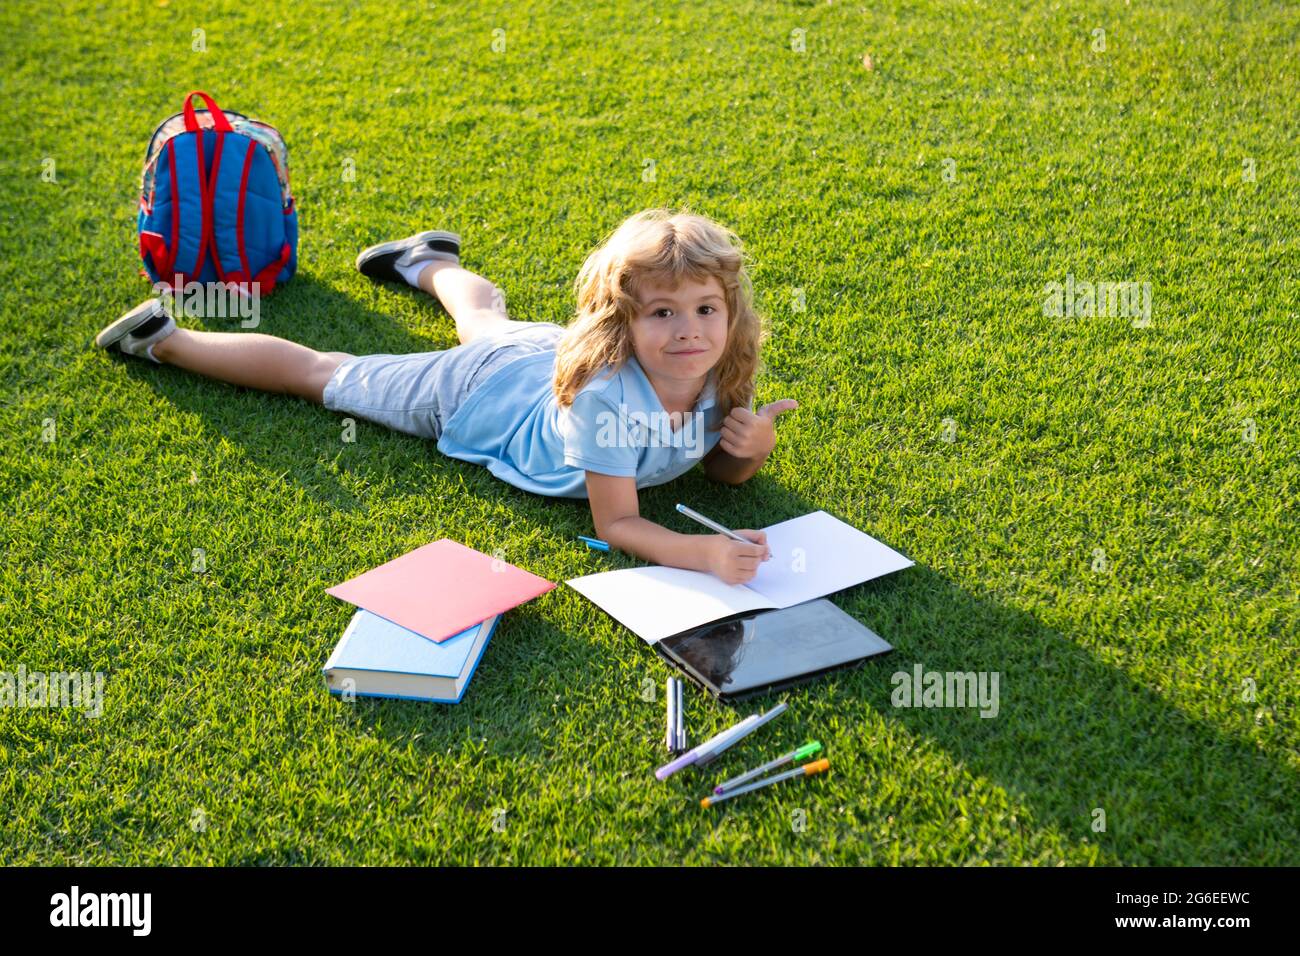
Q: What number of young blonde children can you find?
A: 1